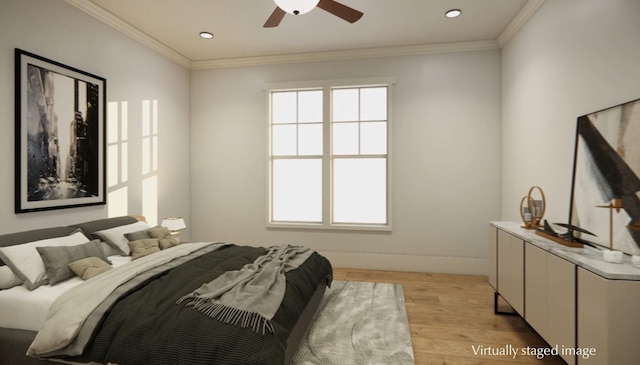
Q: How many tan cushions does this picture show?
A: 4